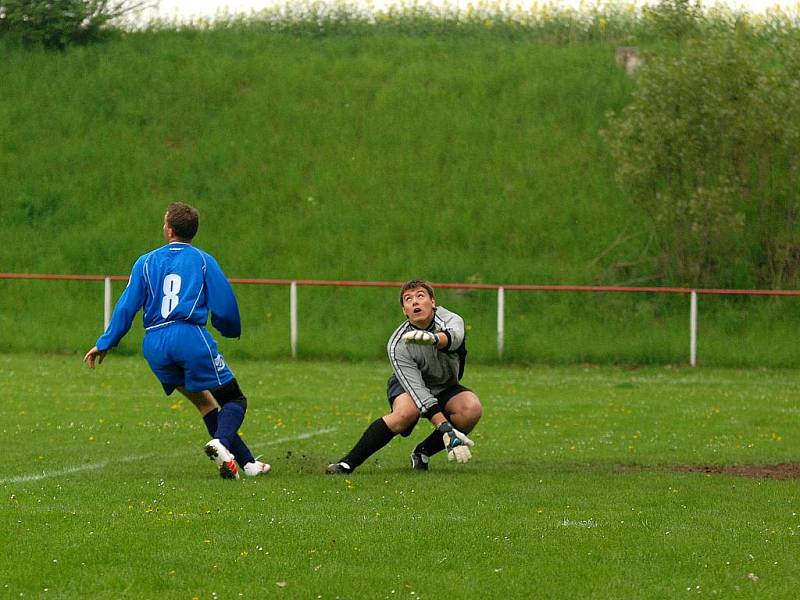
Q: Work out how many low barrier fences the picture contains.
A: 1